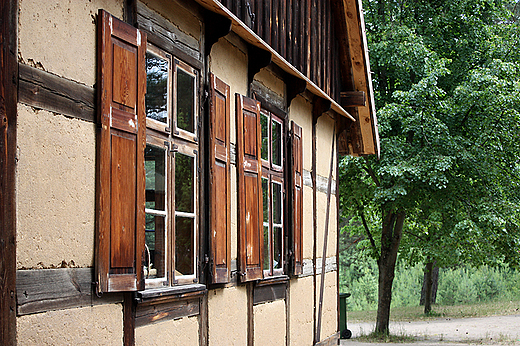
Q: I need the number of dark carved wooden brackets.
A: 5